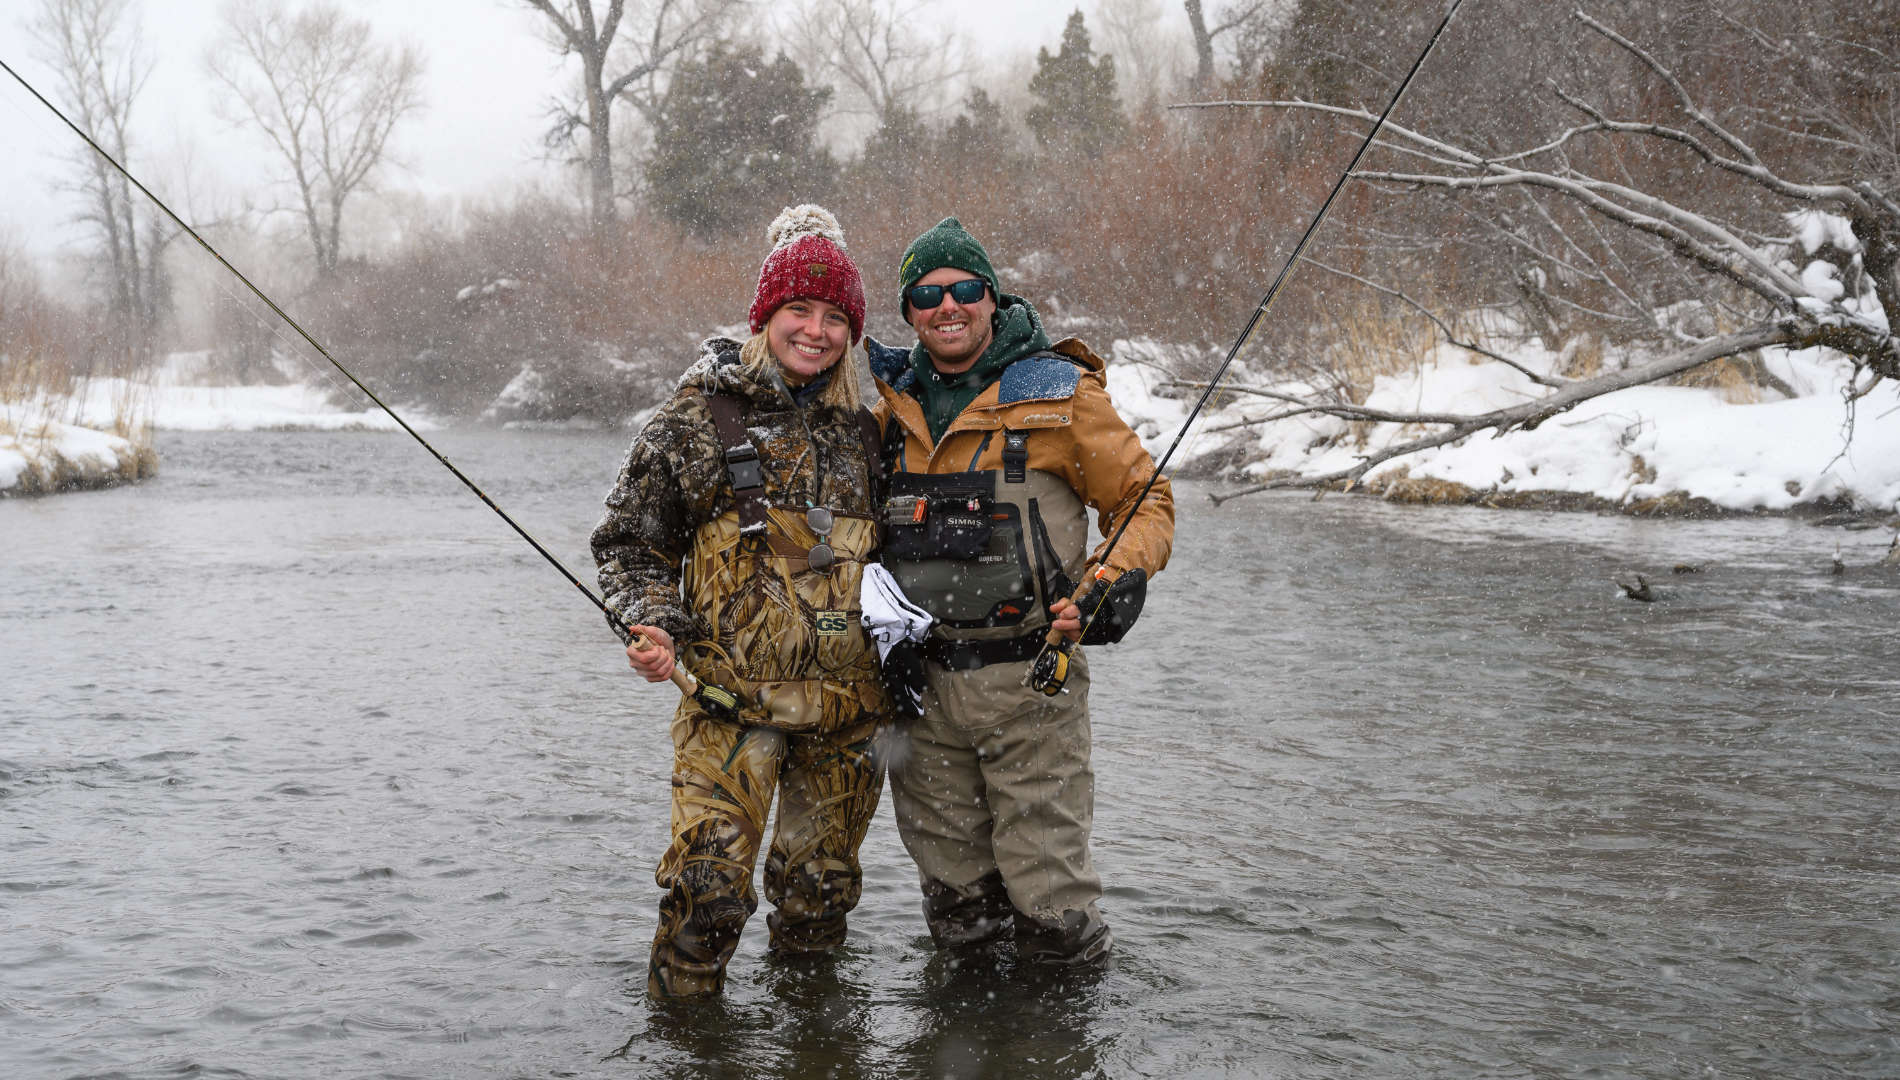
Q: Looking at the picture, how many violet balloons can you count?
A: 0